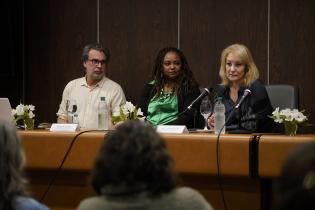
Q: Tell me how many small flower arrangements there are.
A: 3